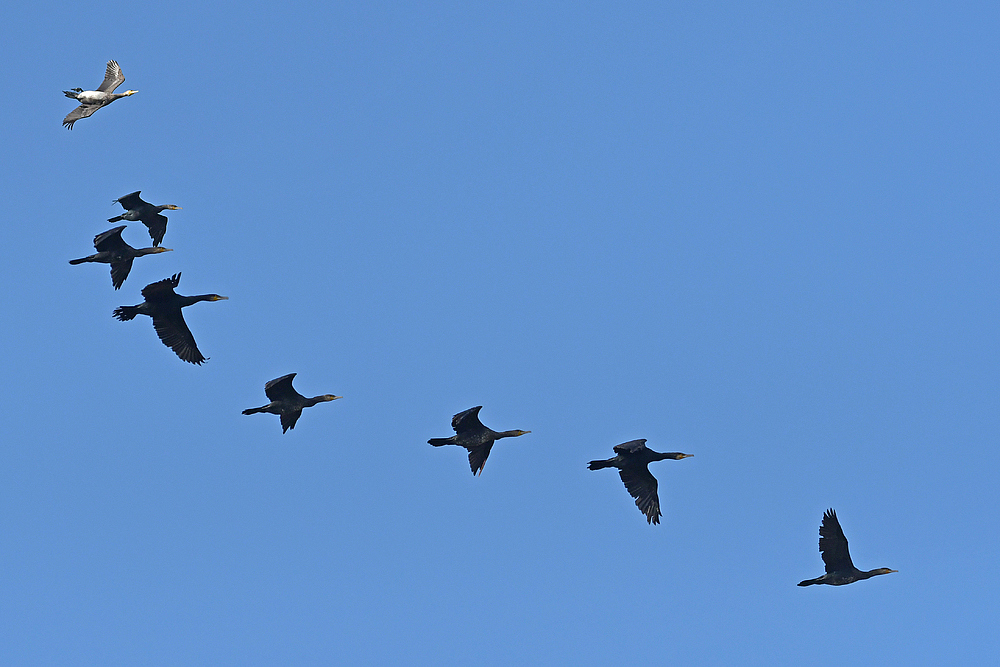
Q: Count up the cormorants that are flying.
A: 8